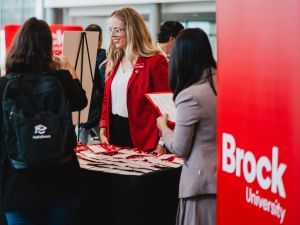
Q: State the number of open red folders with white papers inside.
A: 1